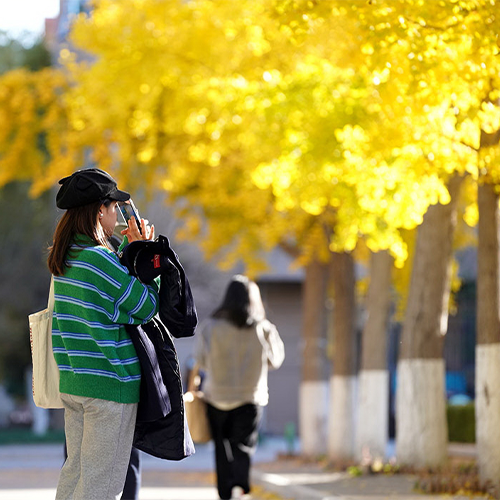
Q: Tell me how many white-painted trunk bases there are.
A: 5